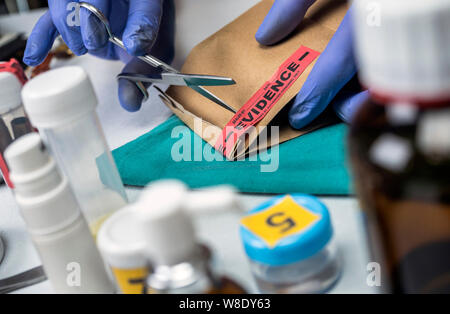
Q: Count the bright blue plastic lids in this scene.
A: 1